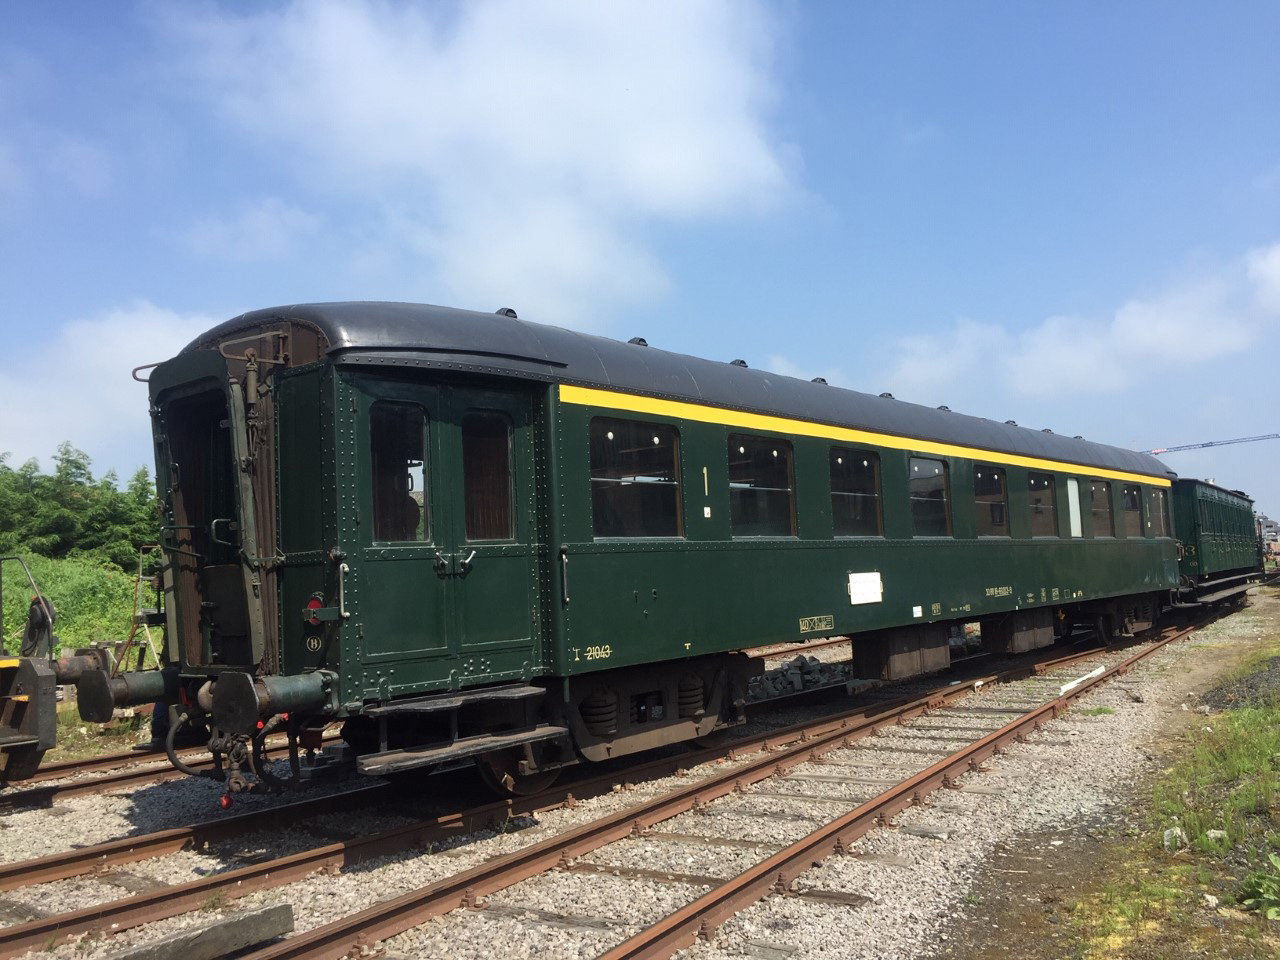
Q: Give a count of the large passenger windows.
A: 9